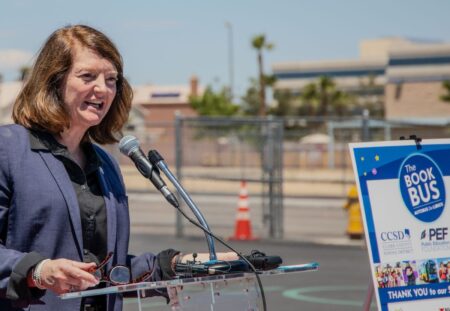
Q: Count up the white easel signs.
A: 1